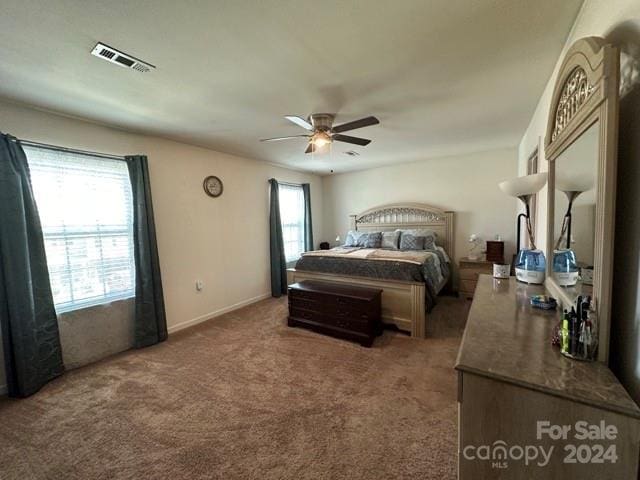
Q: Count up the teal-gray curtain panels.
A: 4